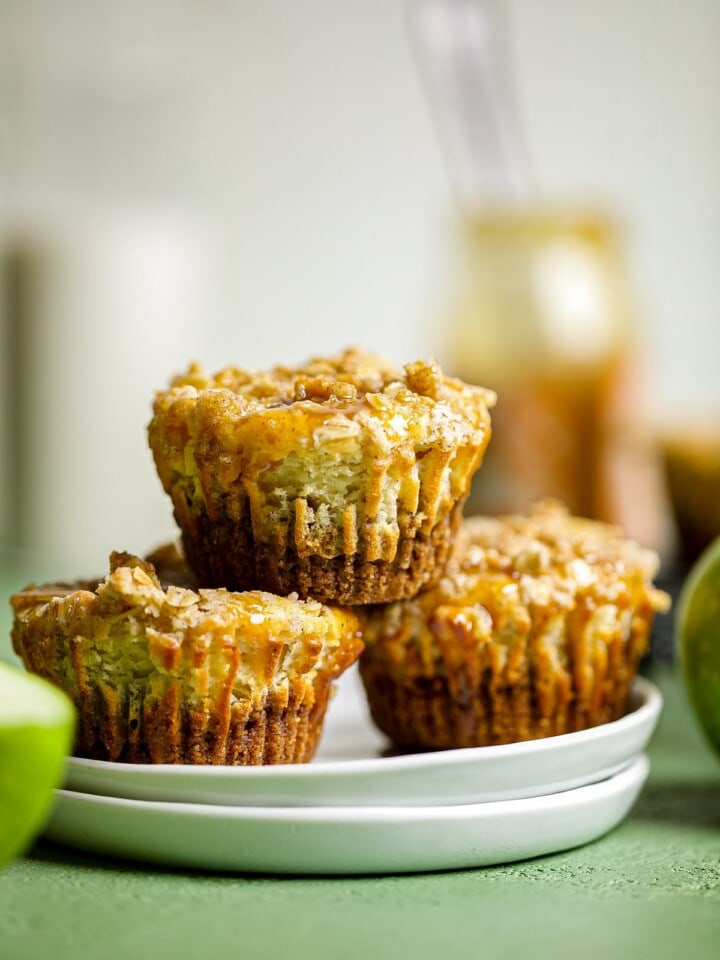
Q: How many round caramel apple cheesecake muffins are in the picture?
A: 3